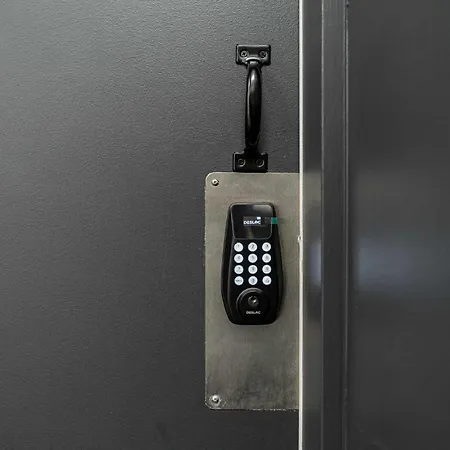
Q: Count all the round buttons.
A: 12